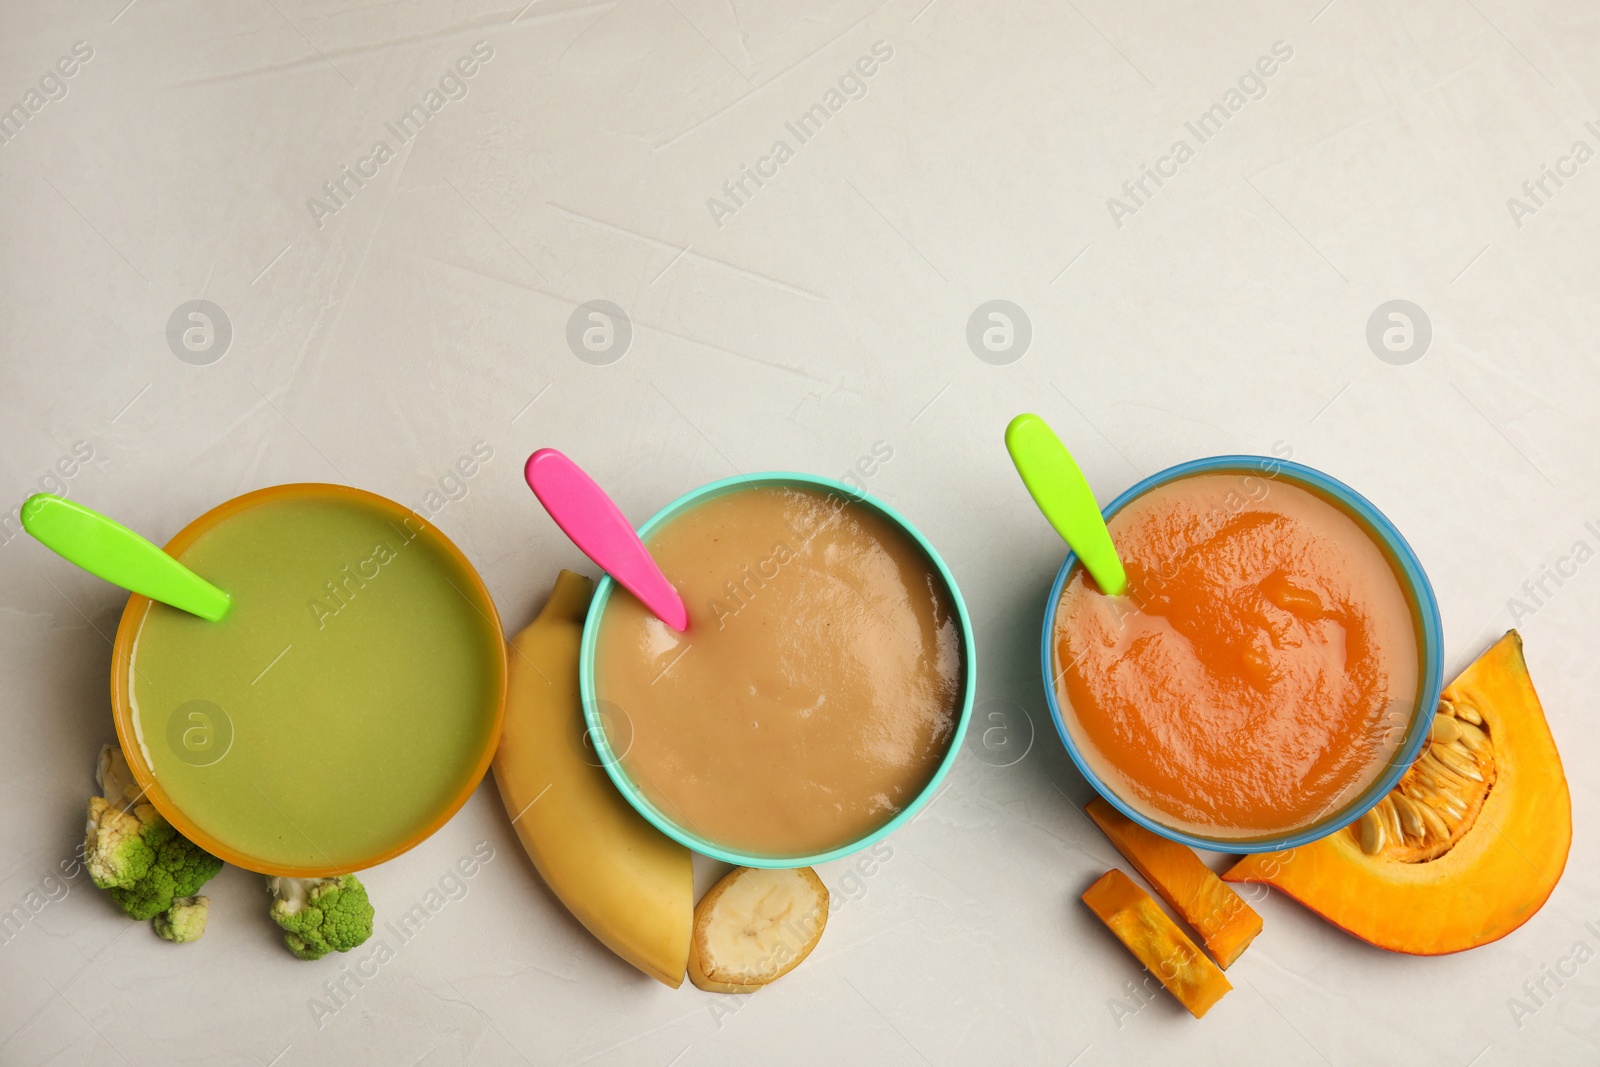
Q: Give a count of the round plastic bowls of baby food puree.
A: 3